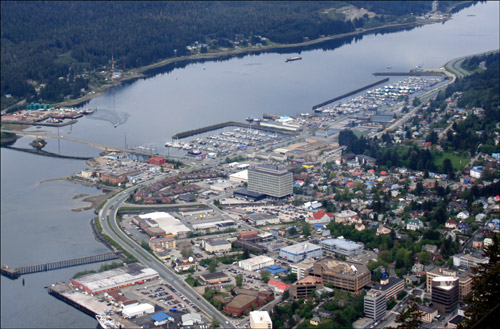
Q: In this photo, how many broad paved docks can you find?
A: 1